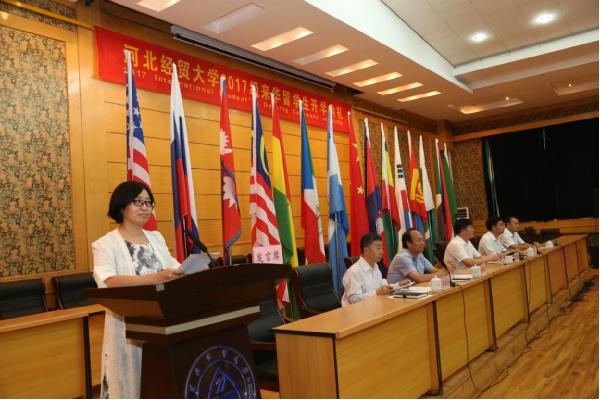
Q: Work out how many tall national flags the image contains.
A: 15